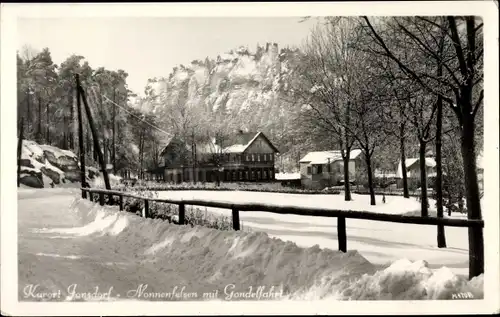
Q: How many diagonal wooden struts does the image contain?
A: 1